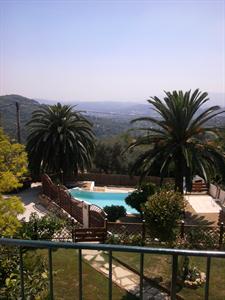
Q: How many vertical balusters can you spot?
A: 7